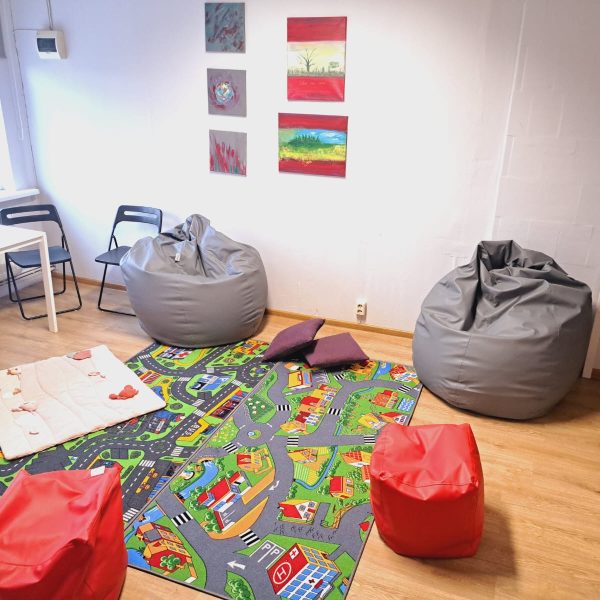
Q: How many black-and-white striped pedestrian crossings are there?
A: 9